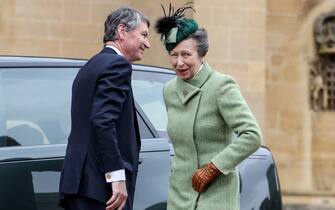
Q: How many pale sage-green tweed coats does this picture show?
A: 1